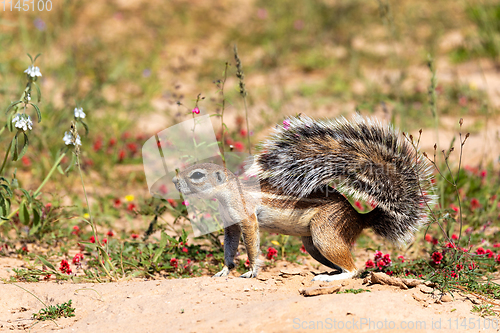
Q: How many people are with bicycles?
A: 0